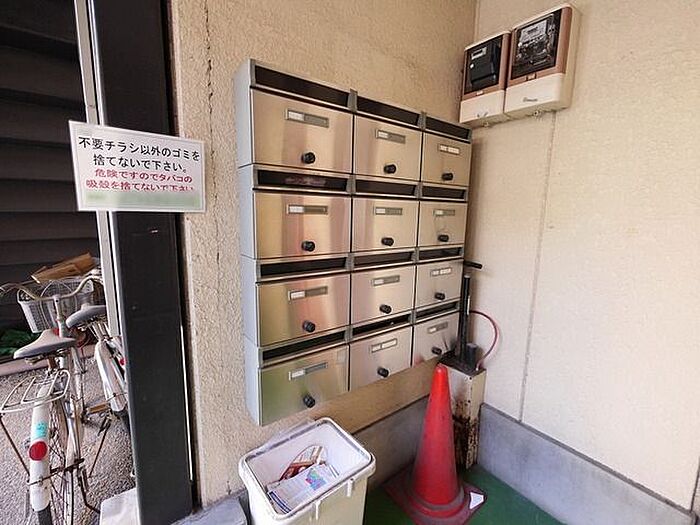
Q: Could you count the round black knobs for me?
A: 12